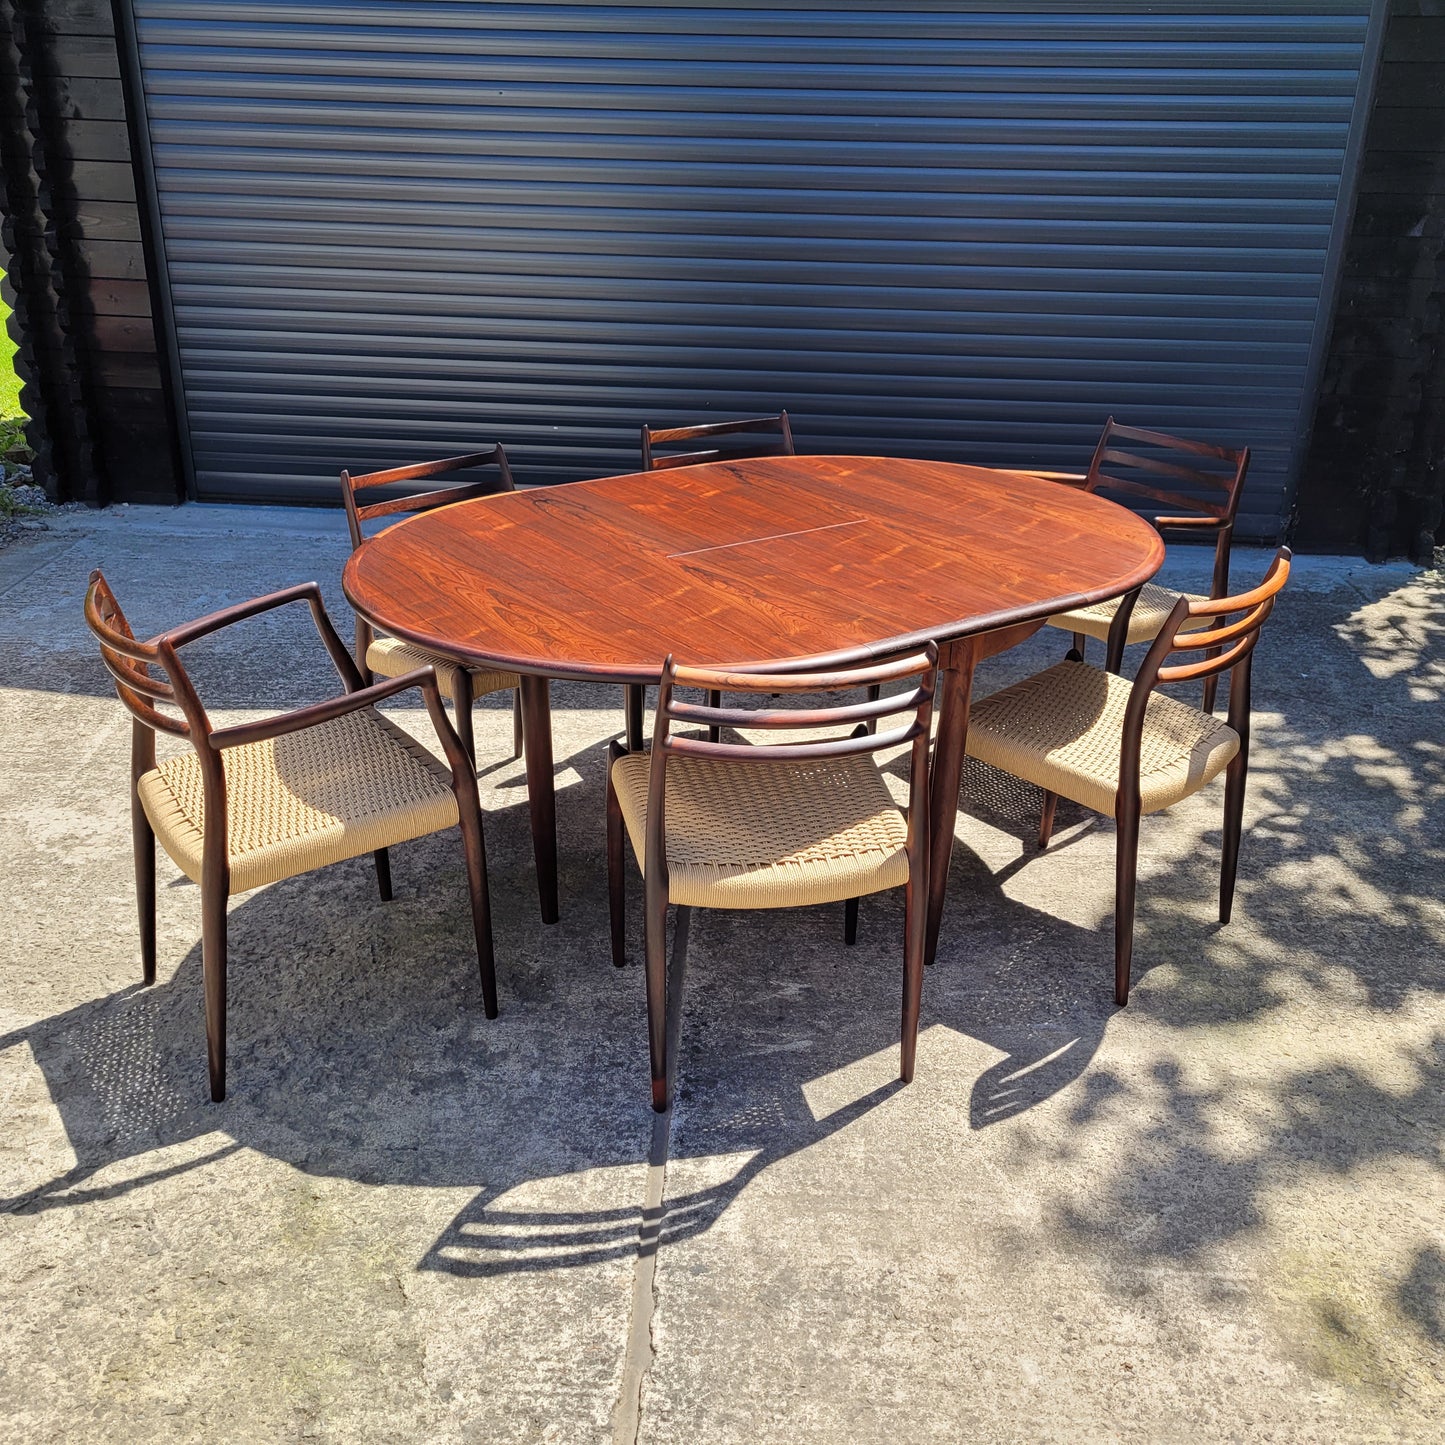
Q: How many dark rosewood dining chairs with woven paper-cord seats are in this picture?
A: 6